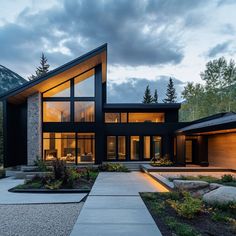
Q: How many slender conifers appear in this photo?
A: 4